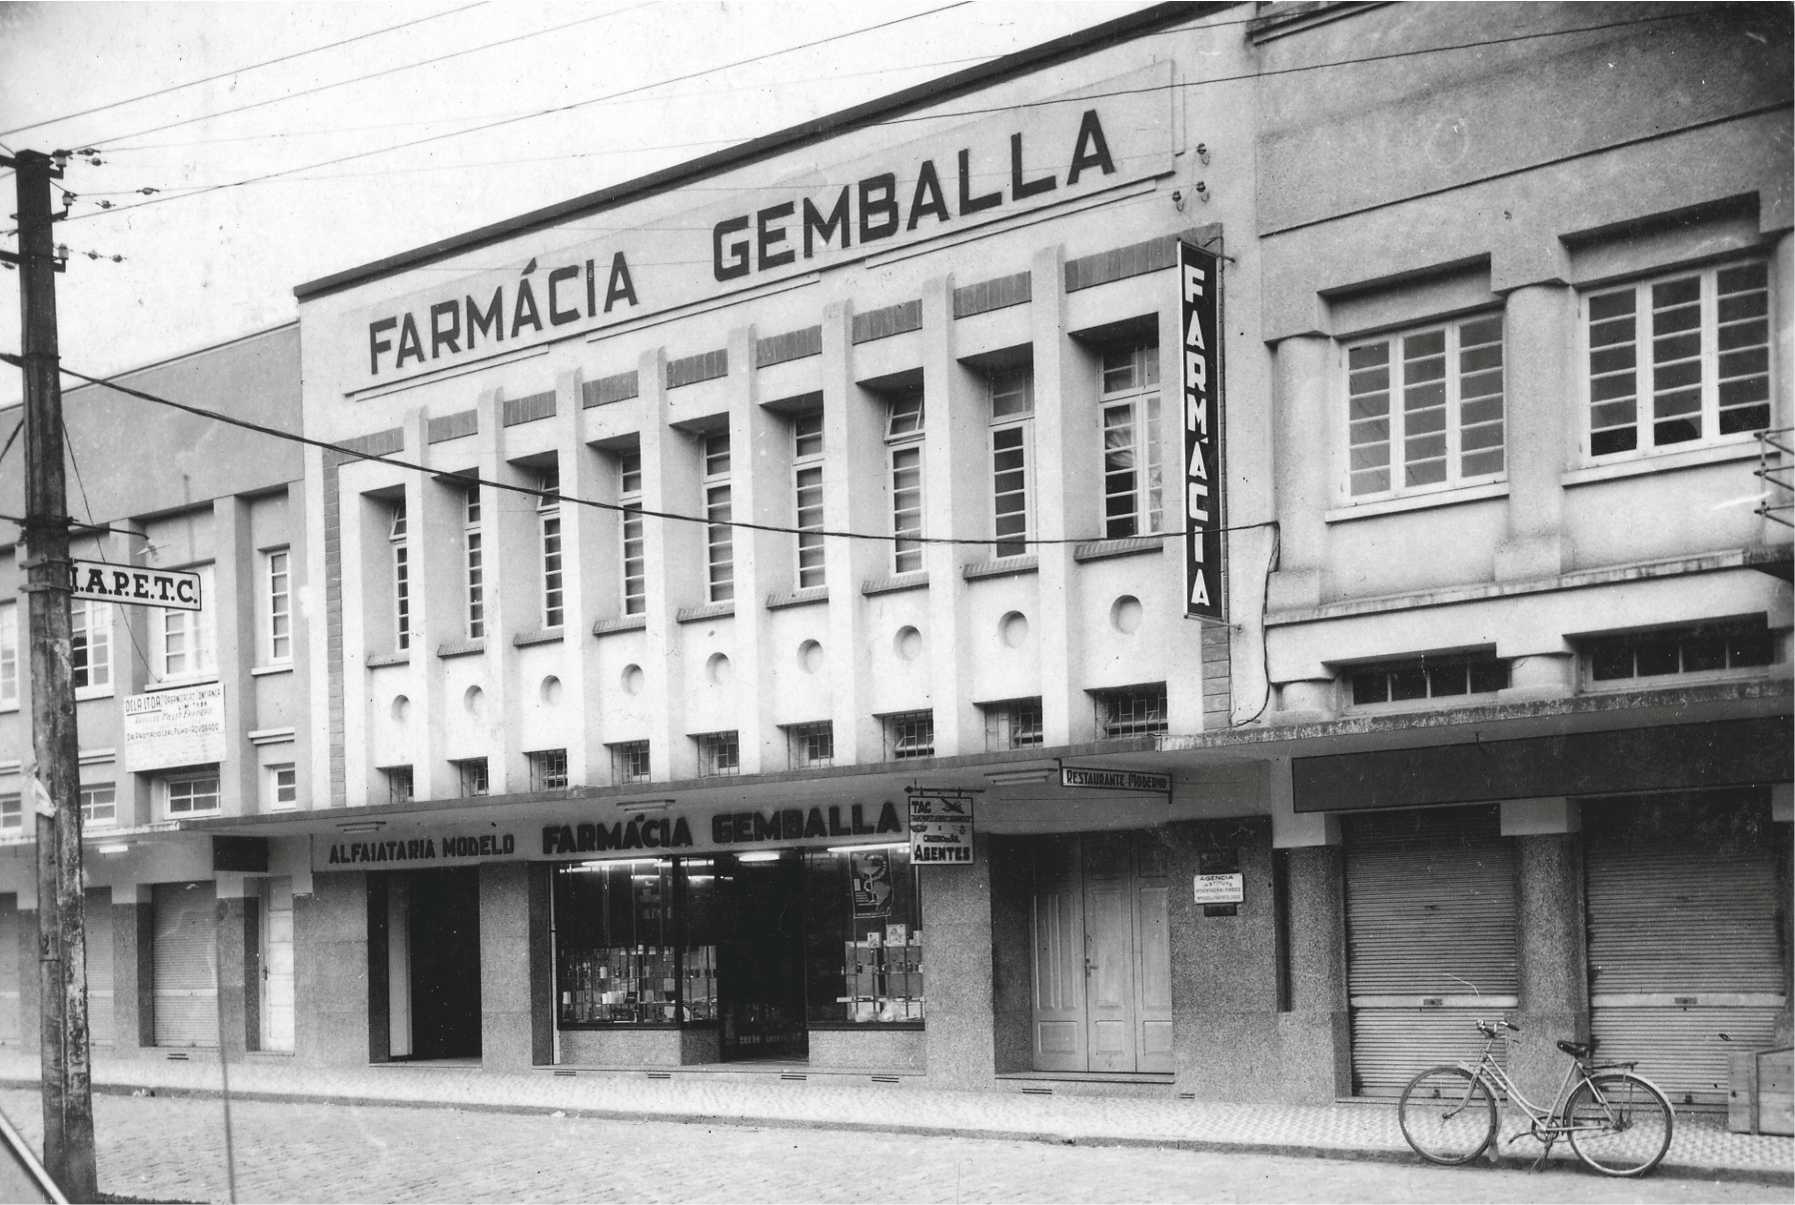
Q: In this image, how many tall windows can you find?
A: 9